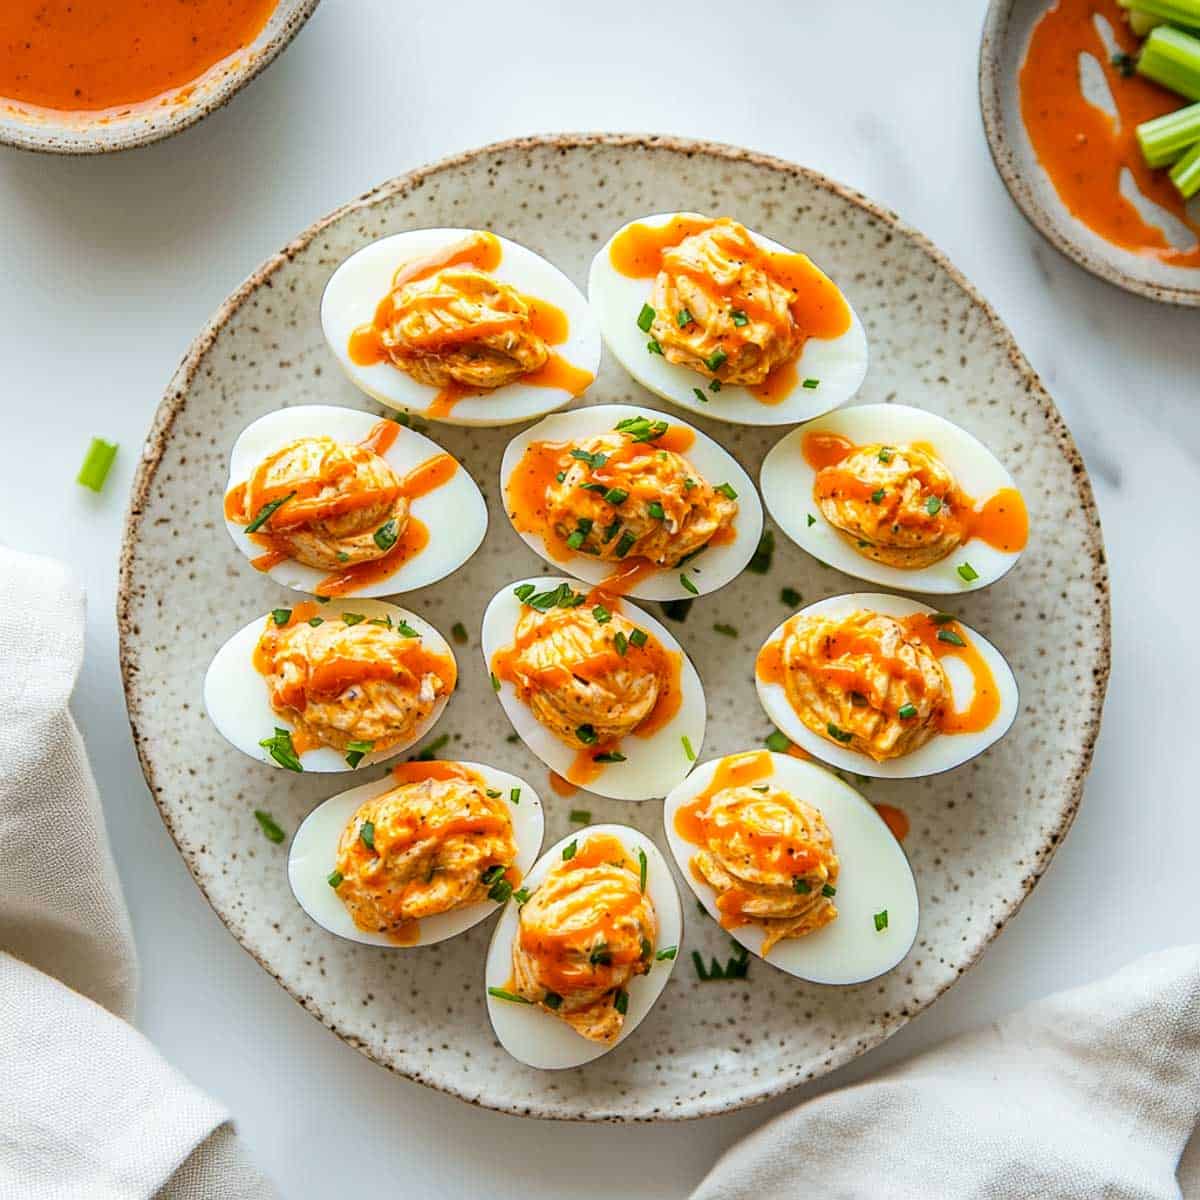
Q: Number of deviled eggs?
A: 11